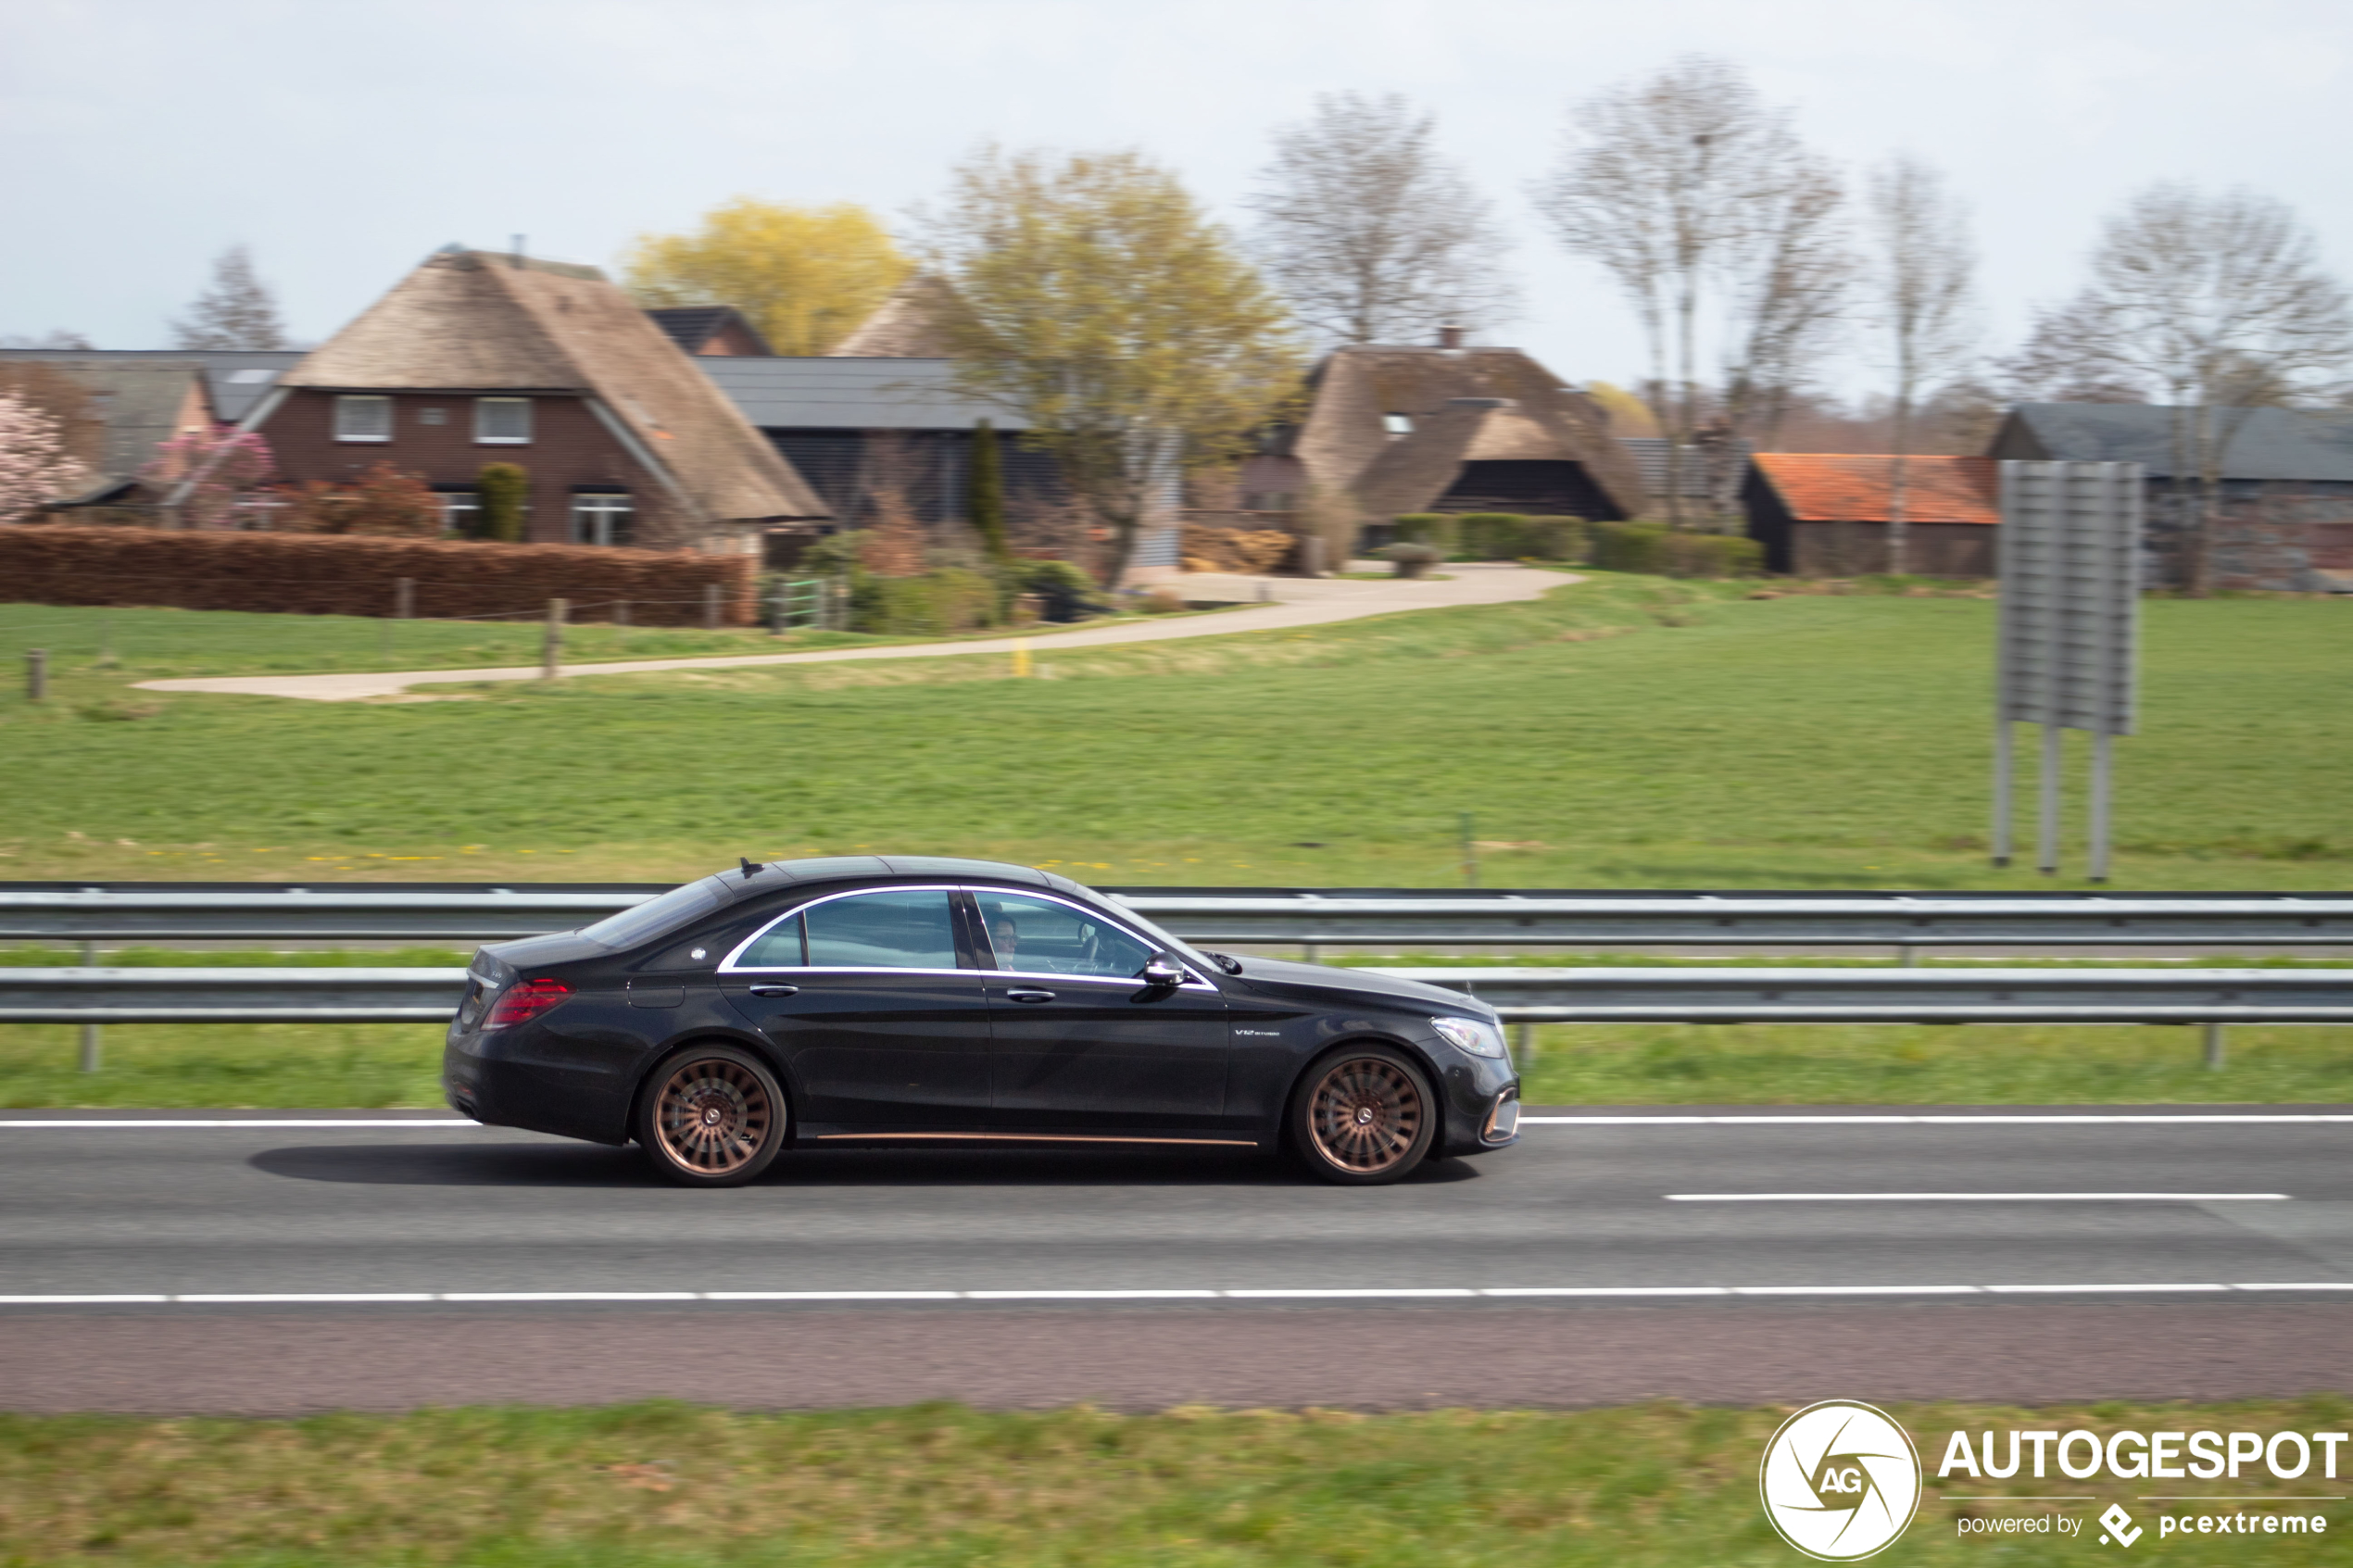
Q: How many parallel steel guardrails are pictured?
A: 2